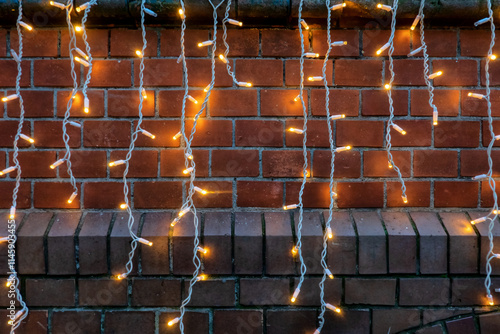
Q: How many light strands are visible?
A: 12